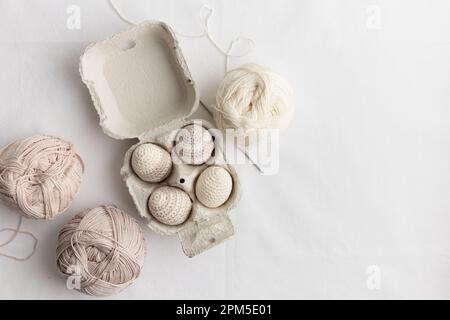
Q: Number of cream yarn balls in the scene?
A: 1